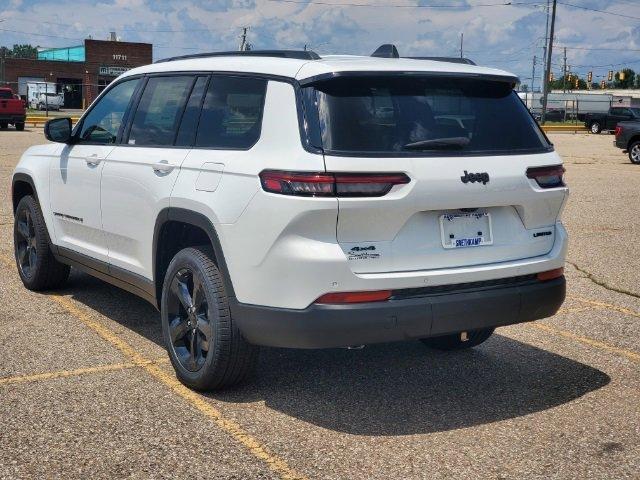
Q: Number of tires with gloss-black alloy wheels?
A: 2